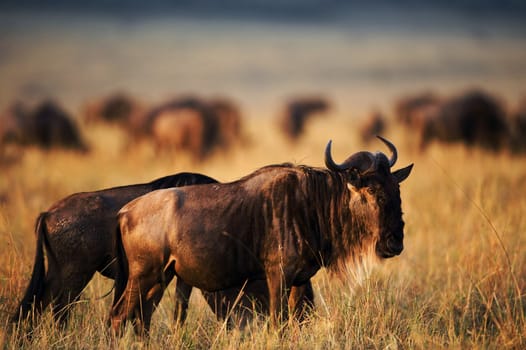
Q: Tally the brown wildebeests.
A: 2